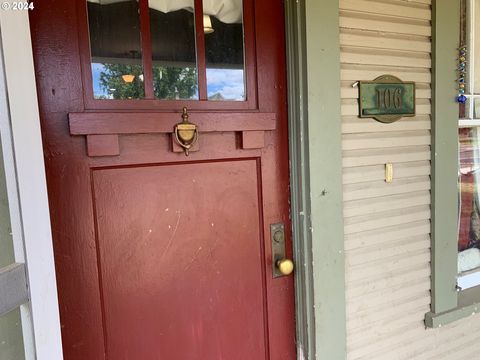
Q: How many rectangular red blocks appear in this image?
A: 3